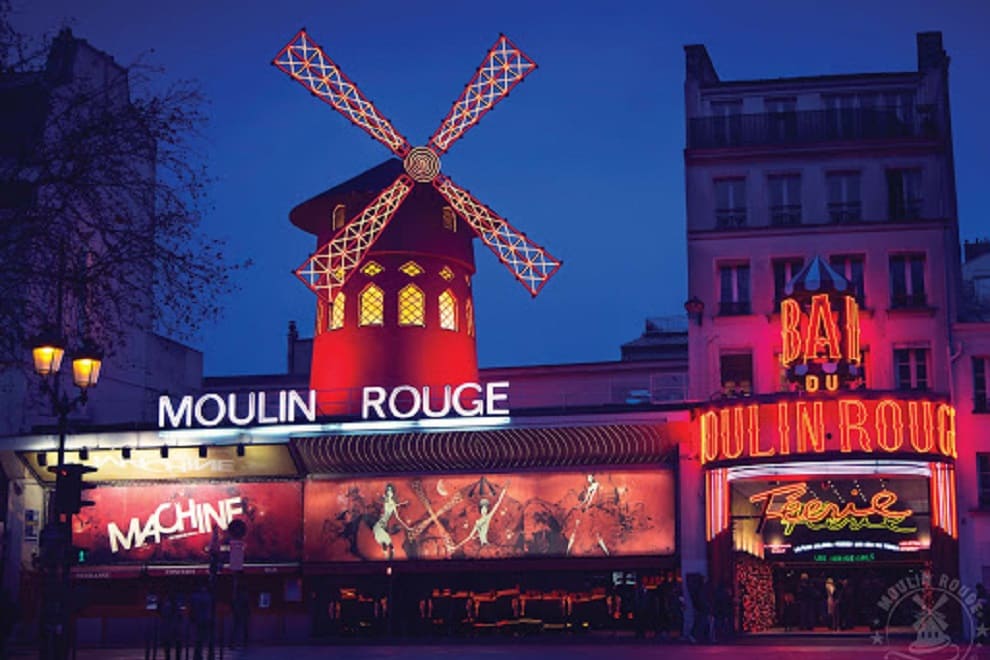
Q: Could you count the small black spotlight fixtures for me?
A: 6